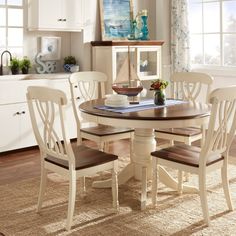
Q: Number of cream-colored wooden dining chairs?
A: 4